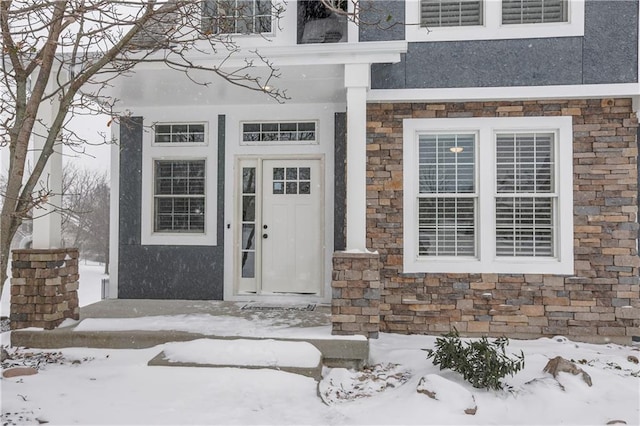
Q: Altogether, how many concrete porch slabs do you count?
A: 2